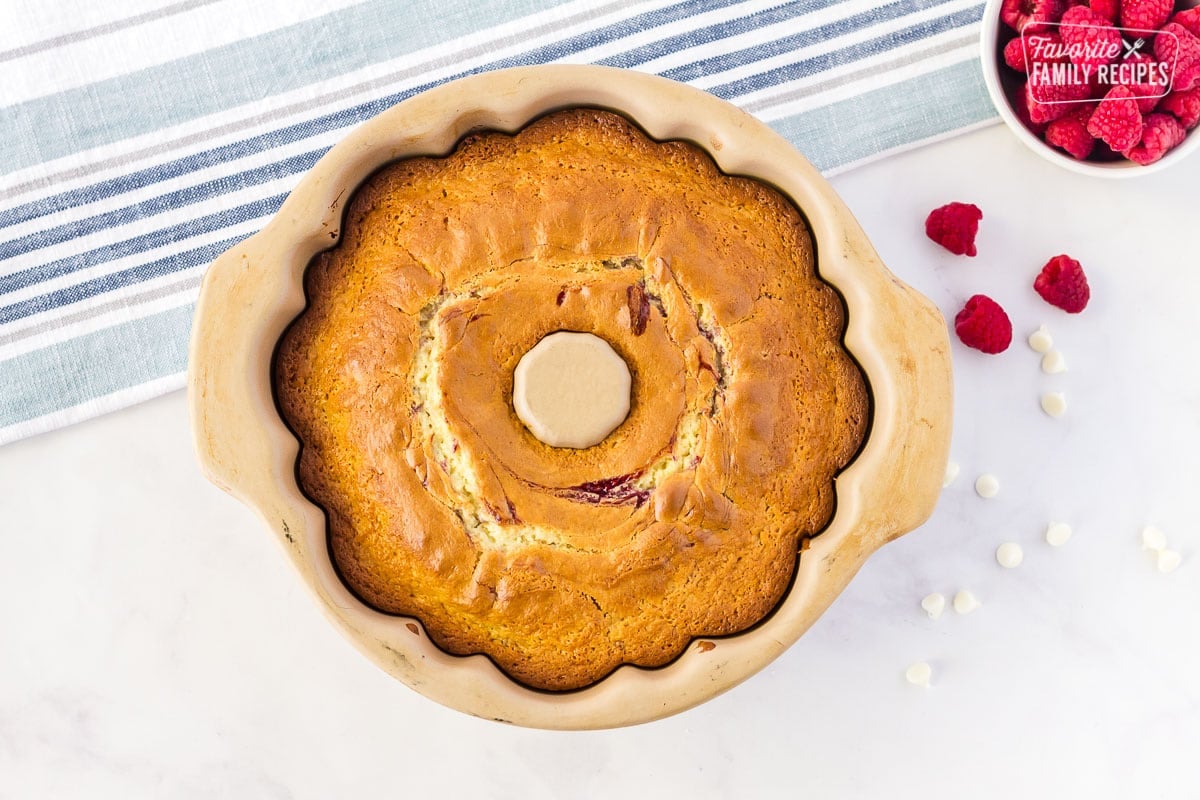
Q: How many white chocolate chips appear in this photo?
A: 12